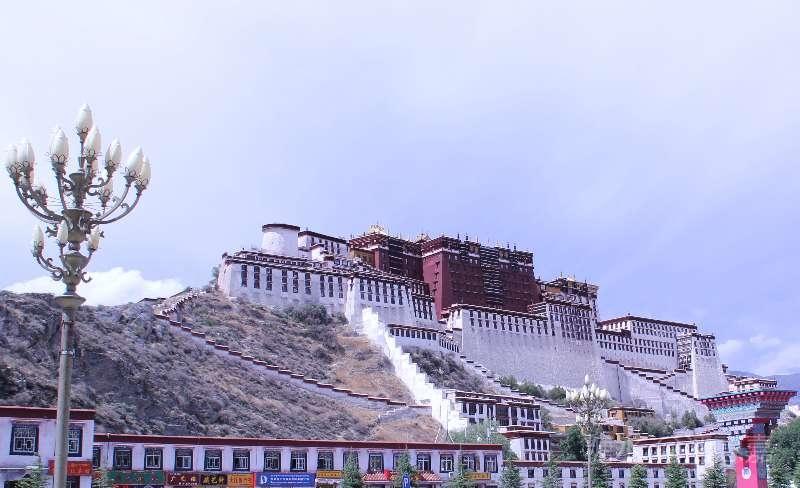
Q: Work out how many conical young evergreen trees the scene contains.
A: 11